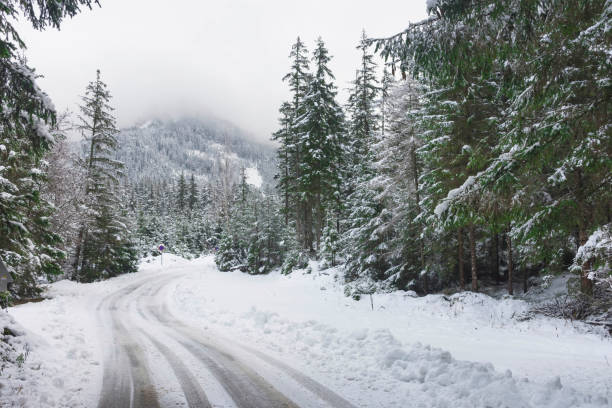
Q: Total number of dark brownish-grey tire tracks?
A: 4